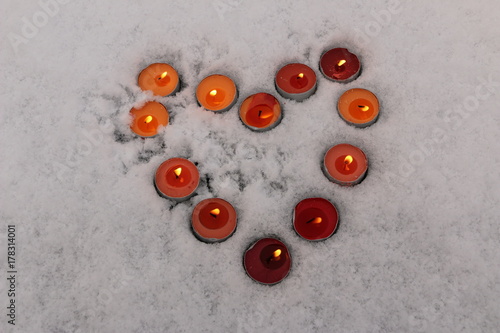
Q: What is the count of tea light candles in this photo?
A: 12